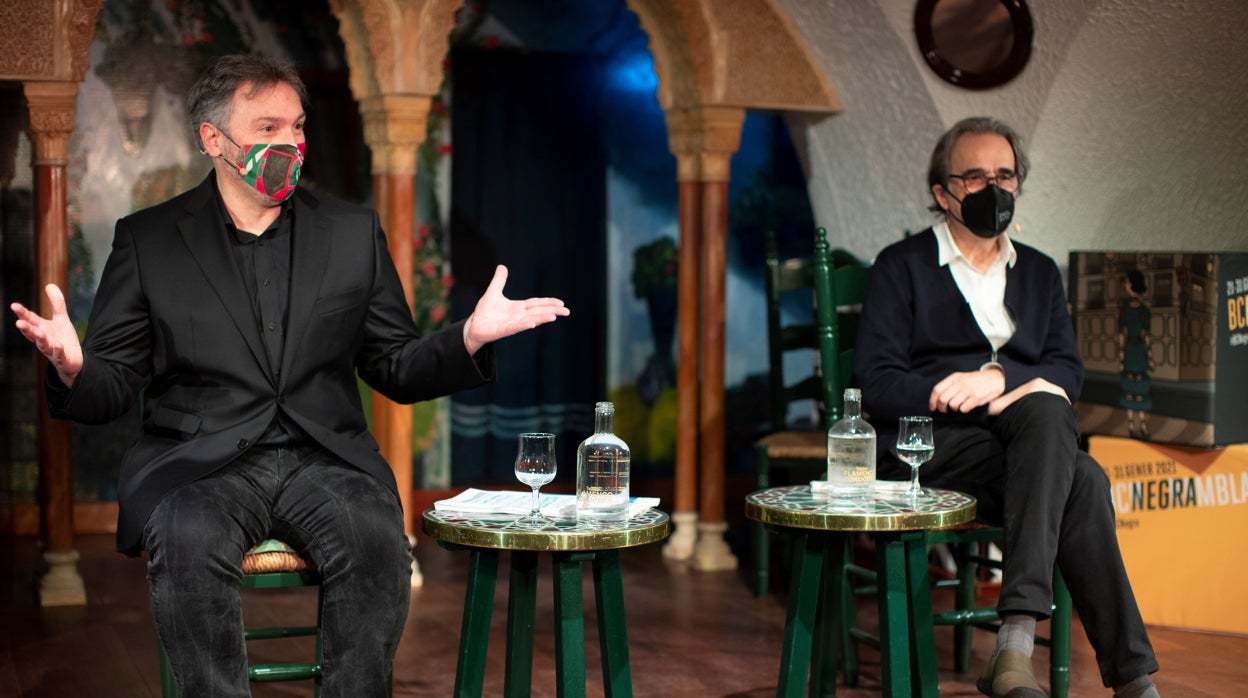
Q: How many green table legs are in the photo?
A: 8